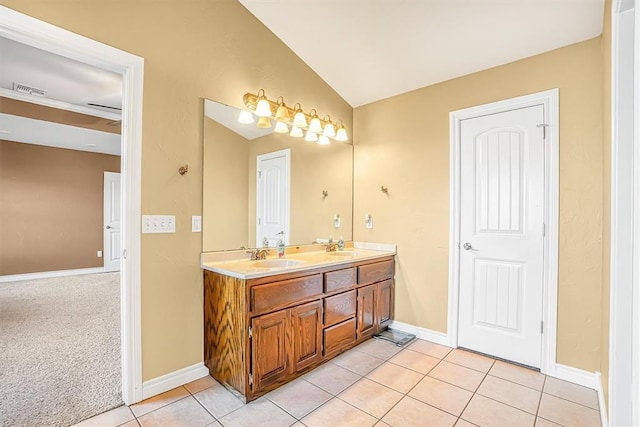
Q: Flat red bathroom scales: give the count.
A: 0